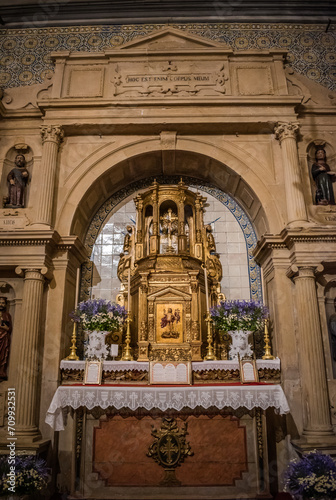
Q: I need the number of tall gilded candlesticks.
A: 4